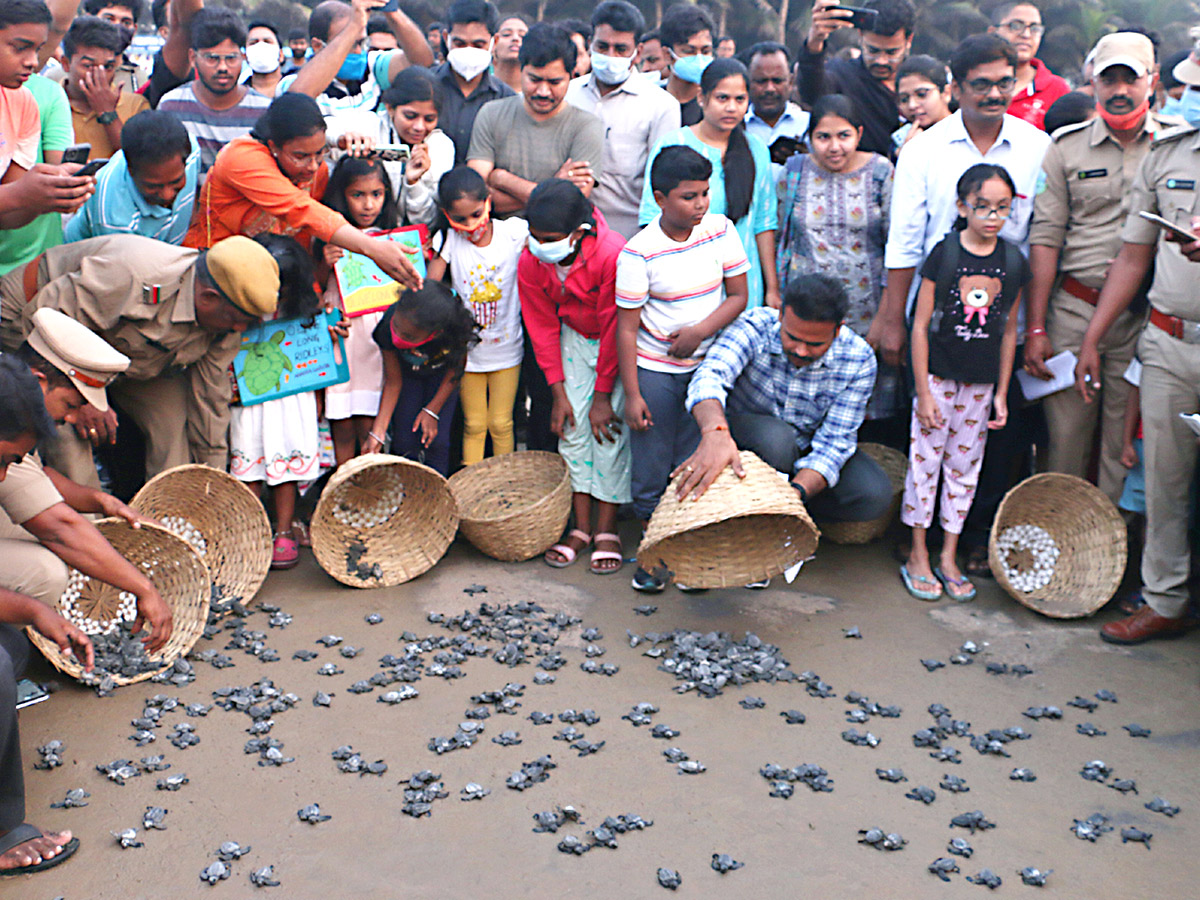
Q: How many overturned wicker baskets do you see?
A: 5